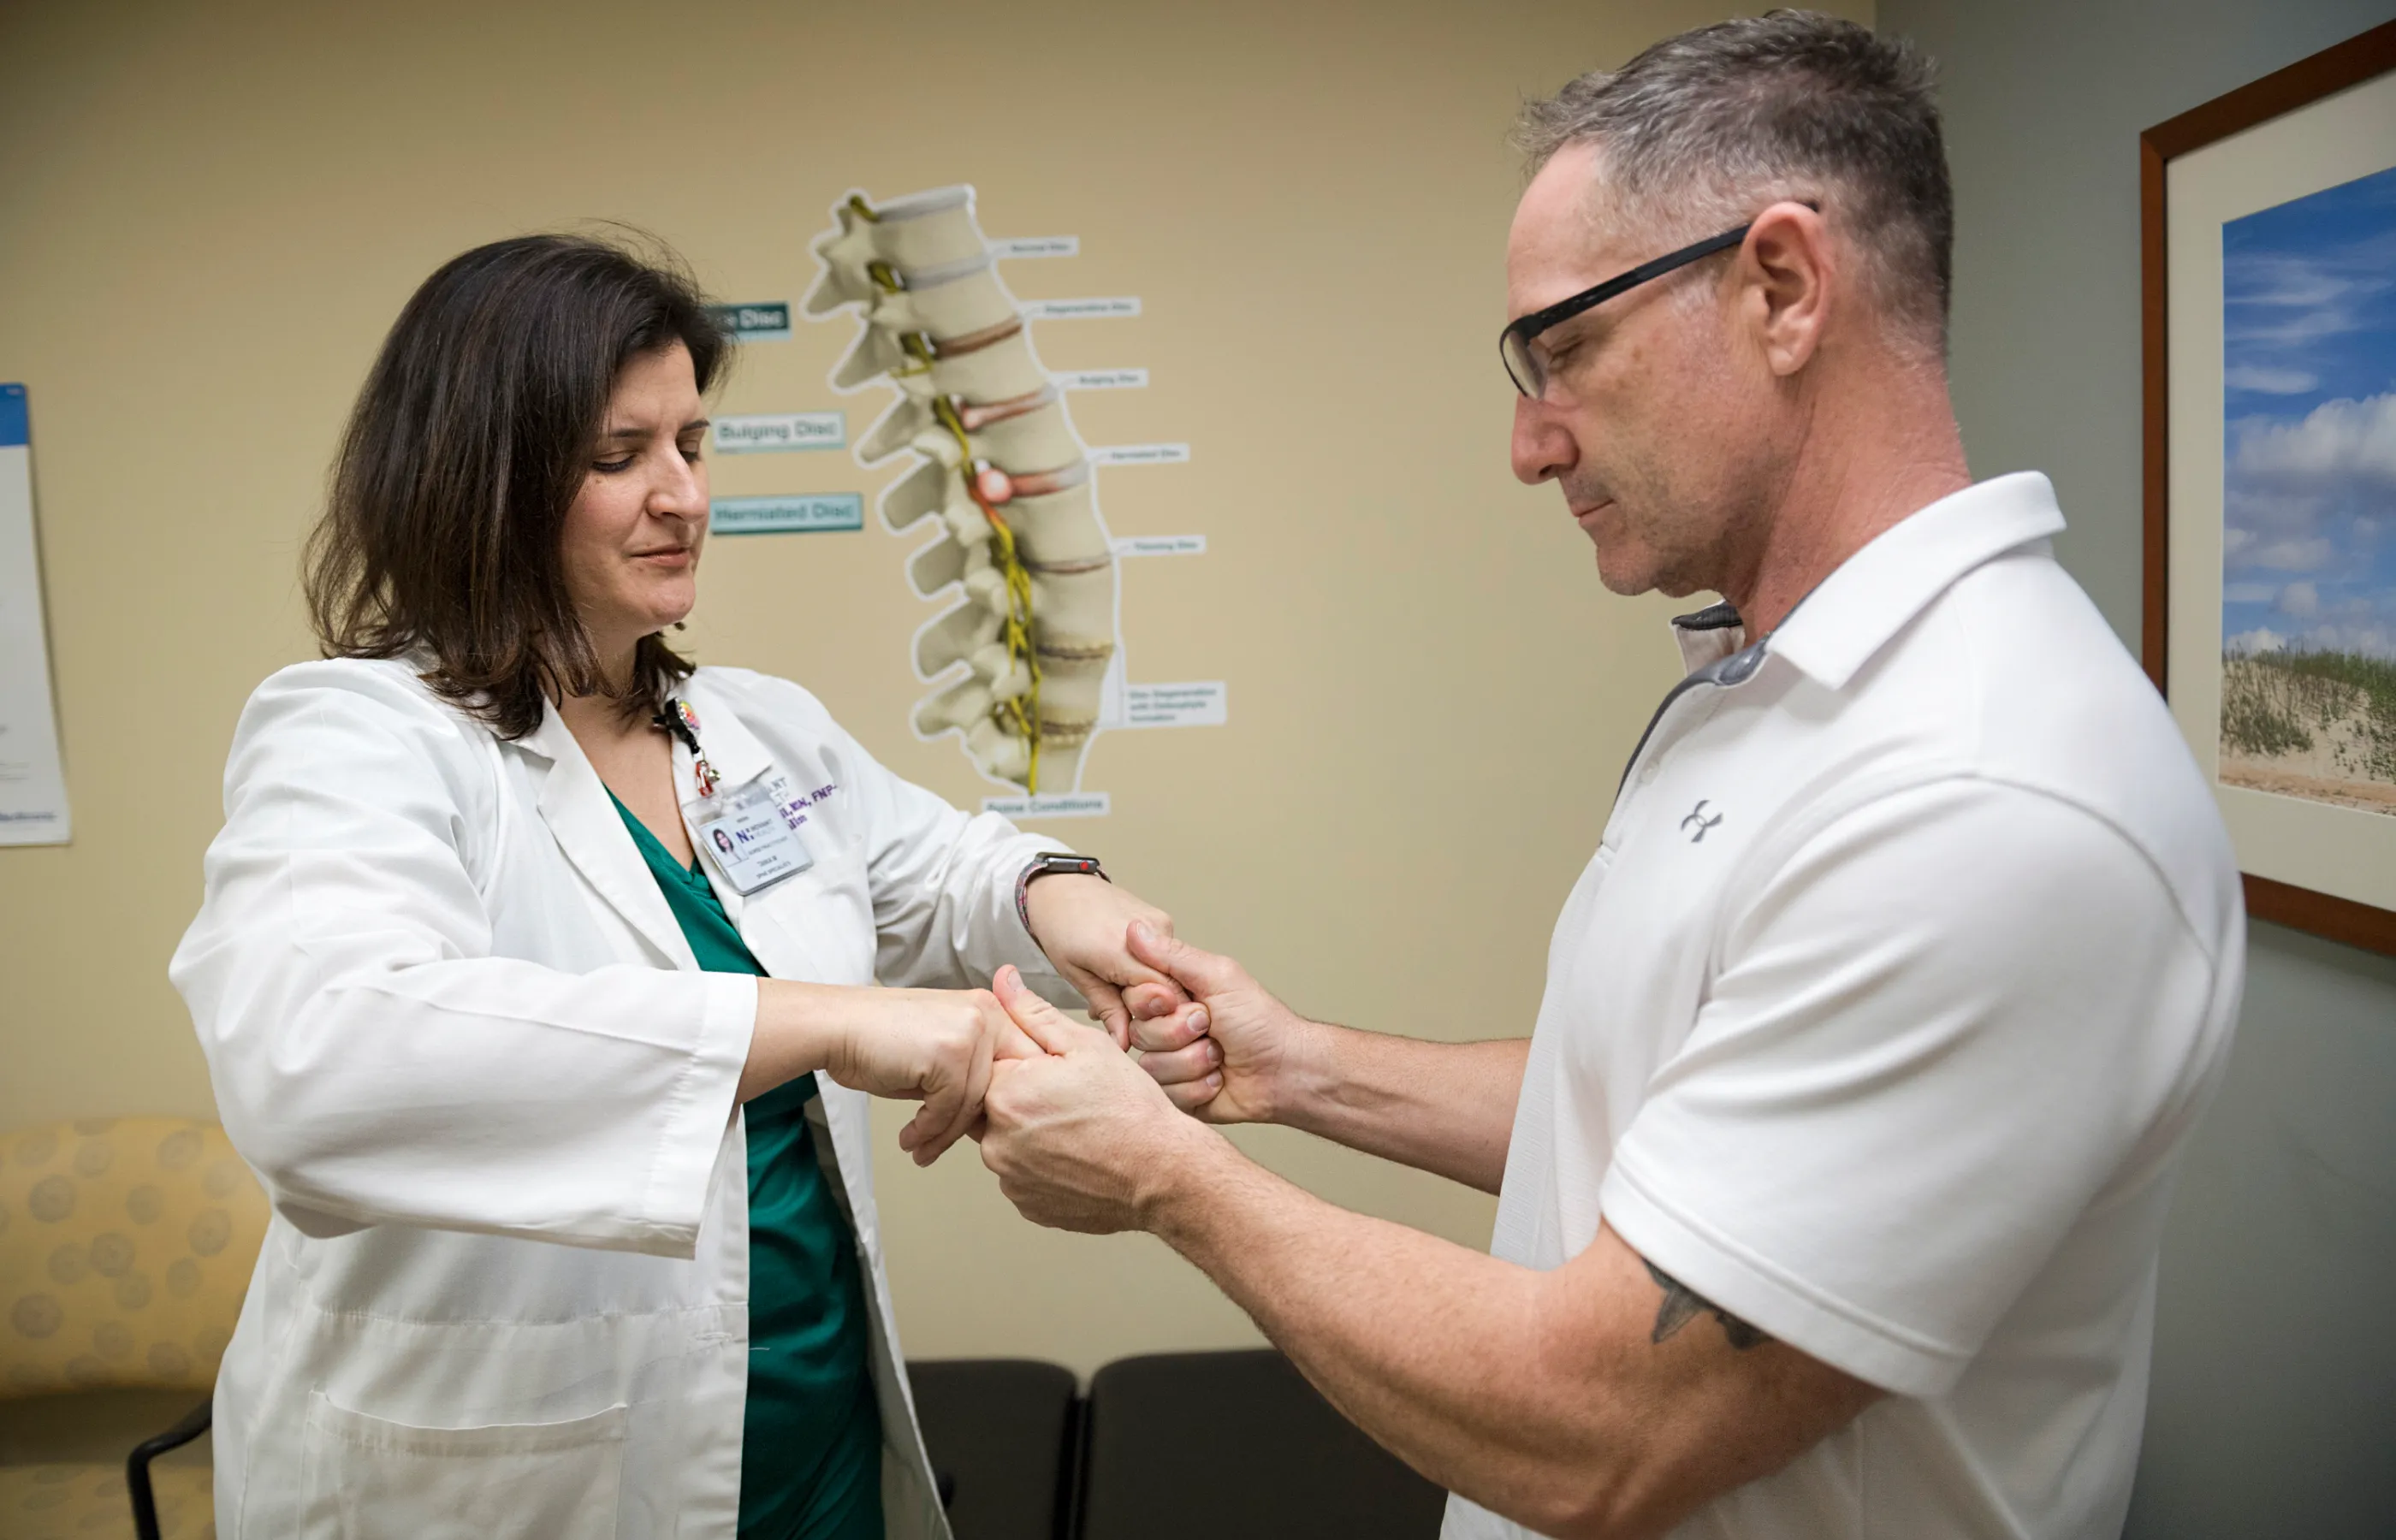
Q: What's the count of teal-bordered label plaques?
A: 3